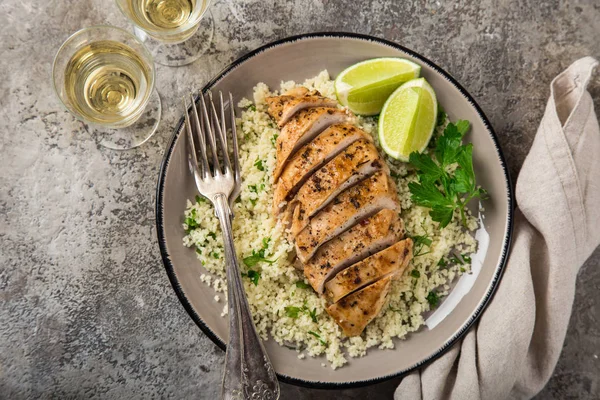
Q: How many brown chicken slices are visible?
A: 8